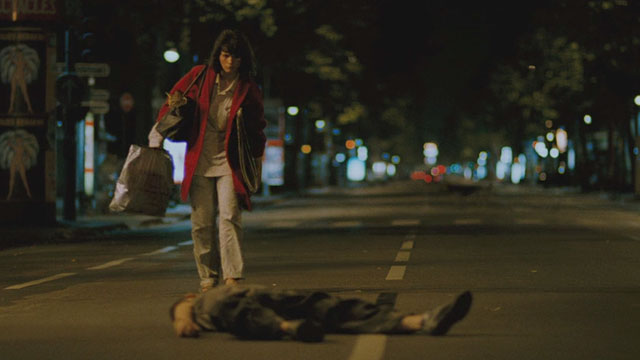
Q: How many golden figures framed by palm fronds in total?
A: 2